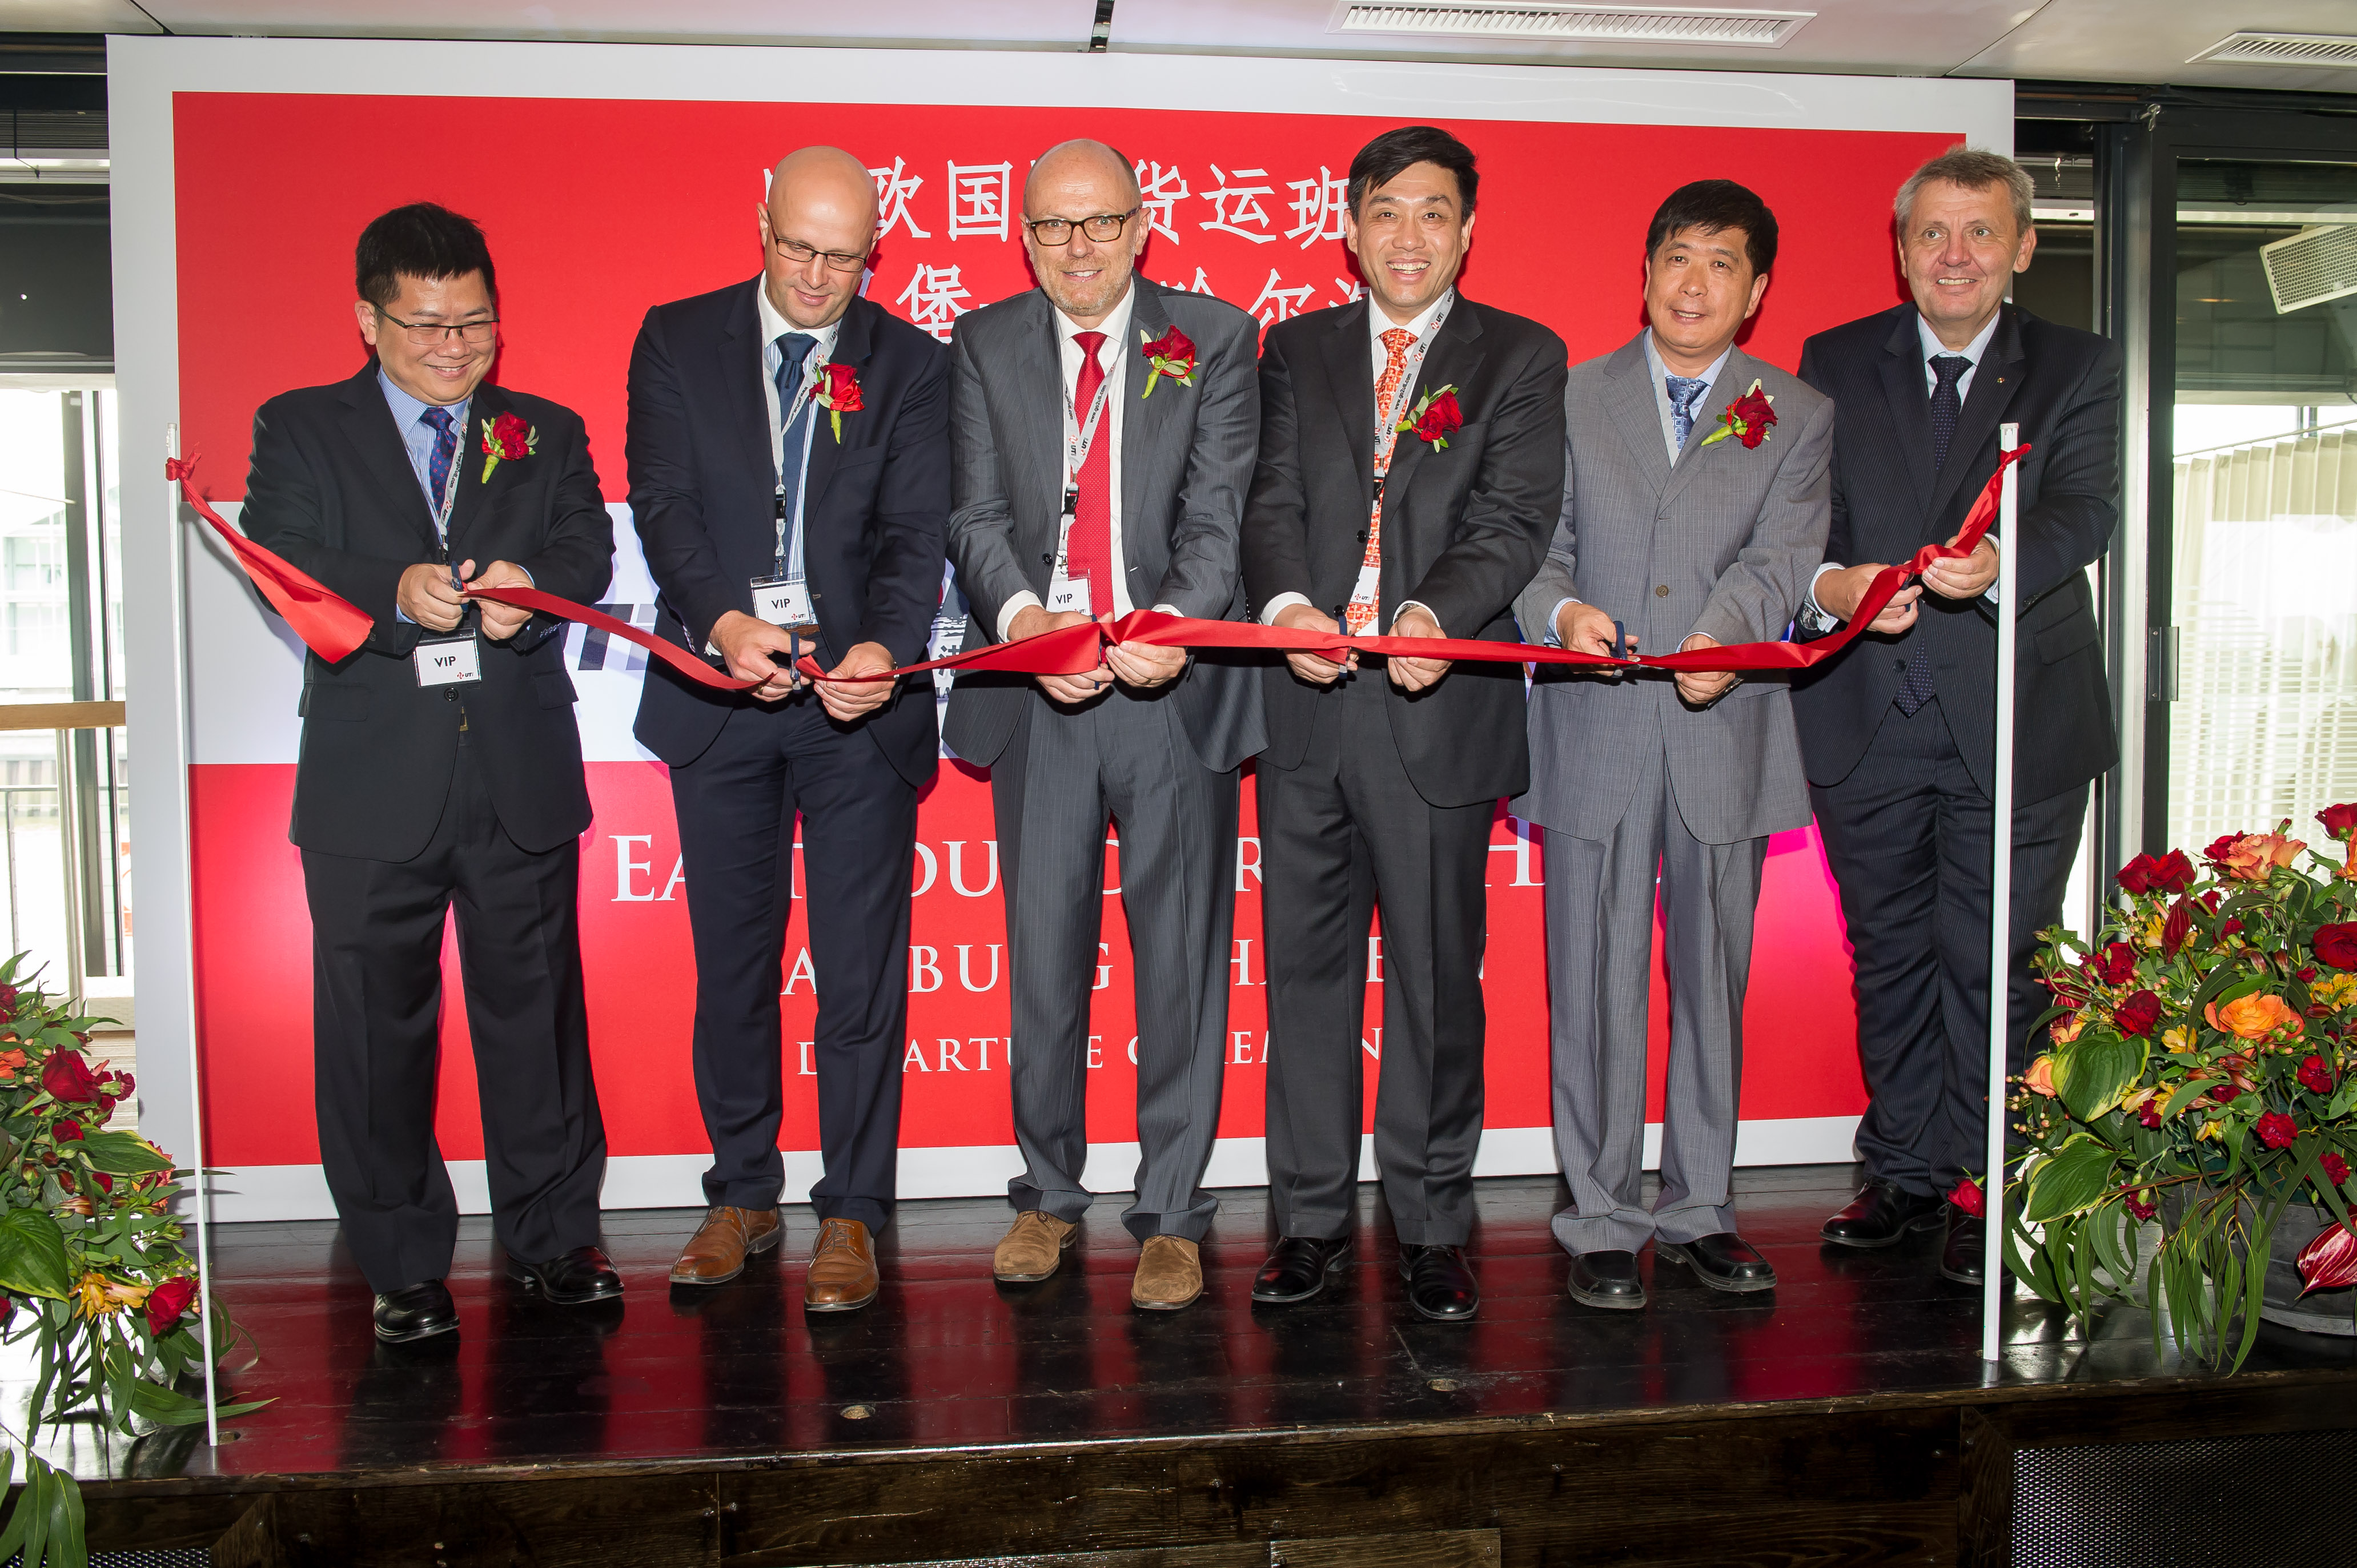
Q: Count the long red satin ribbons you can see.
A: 1